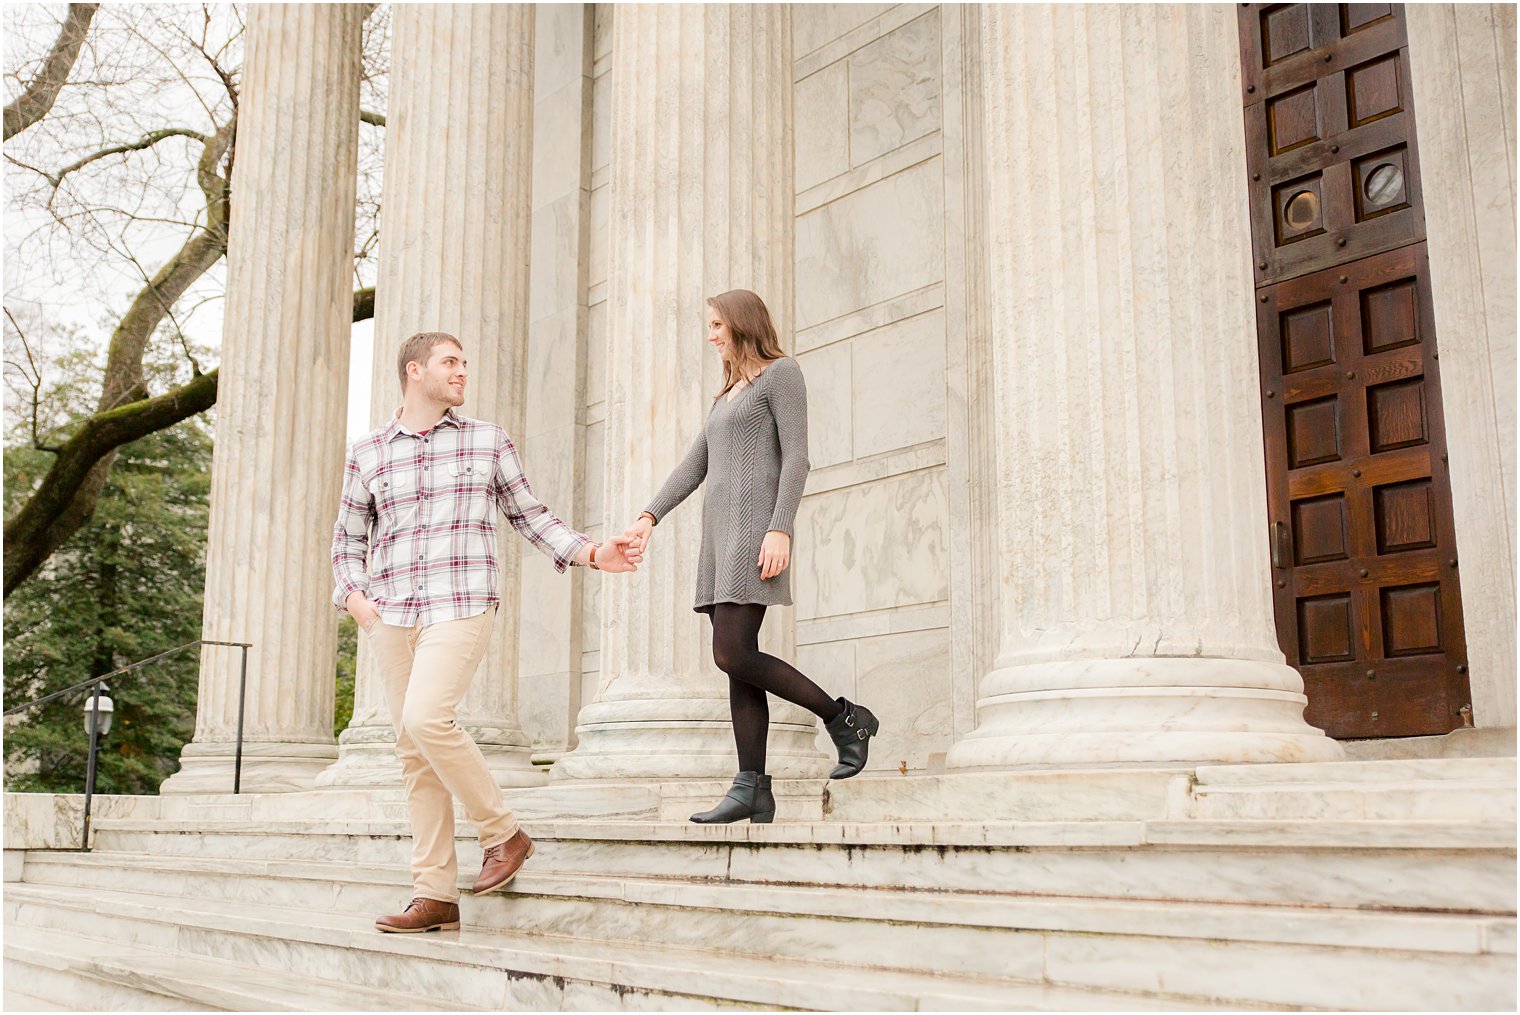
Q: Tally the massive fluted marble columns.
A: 4